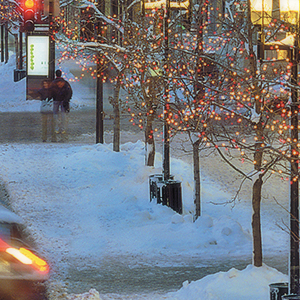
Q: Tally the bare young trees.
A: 4